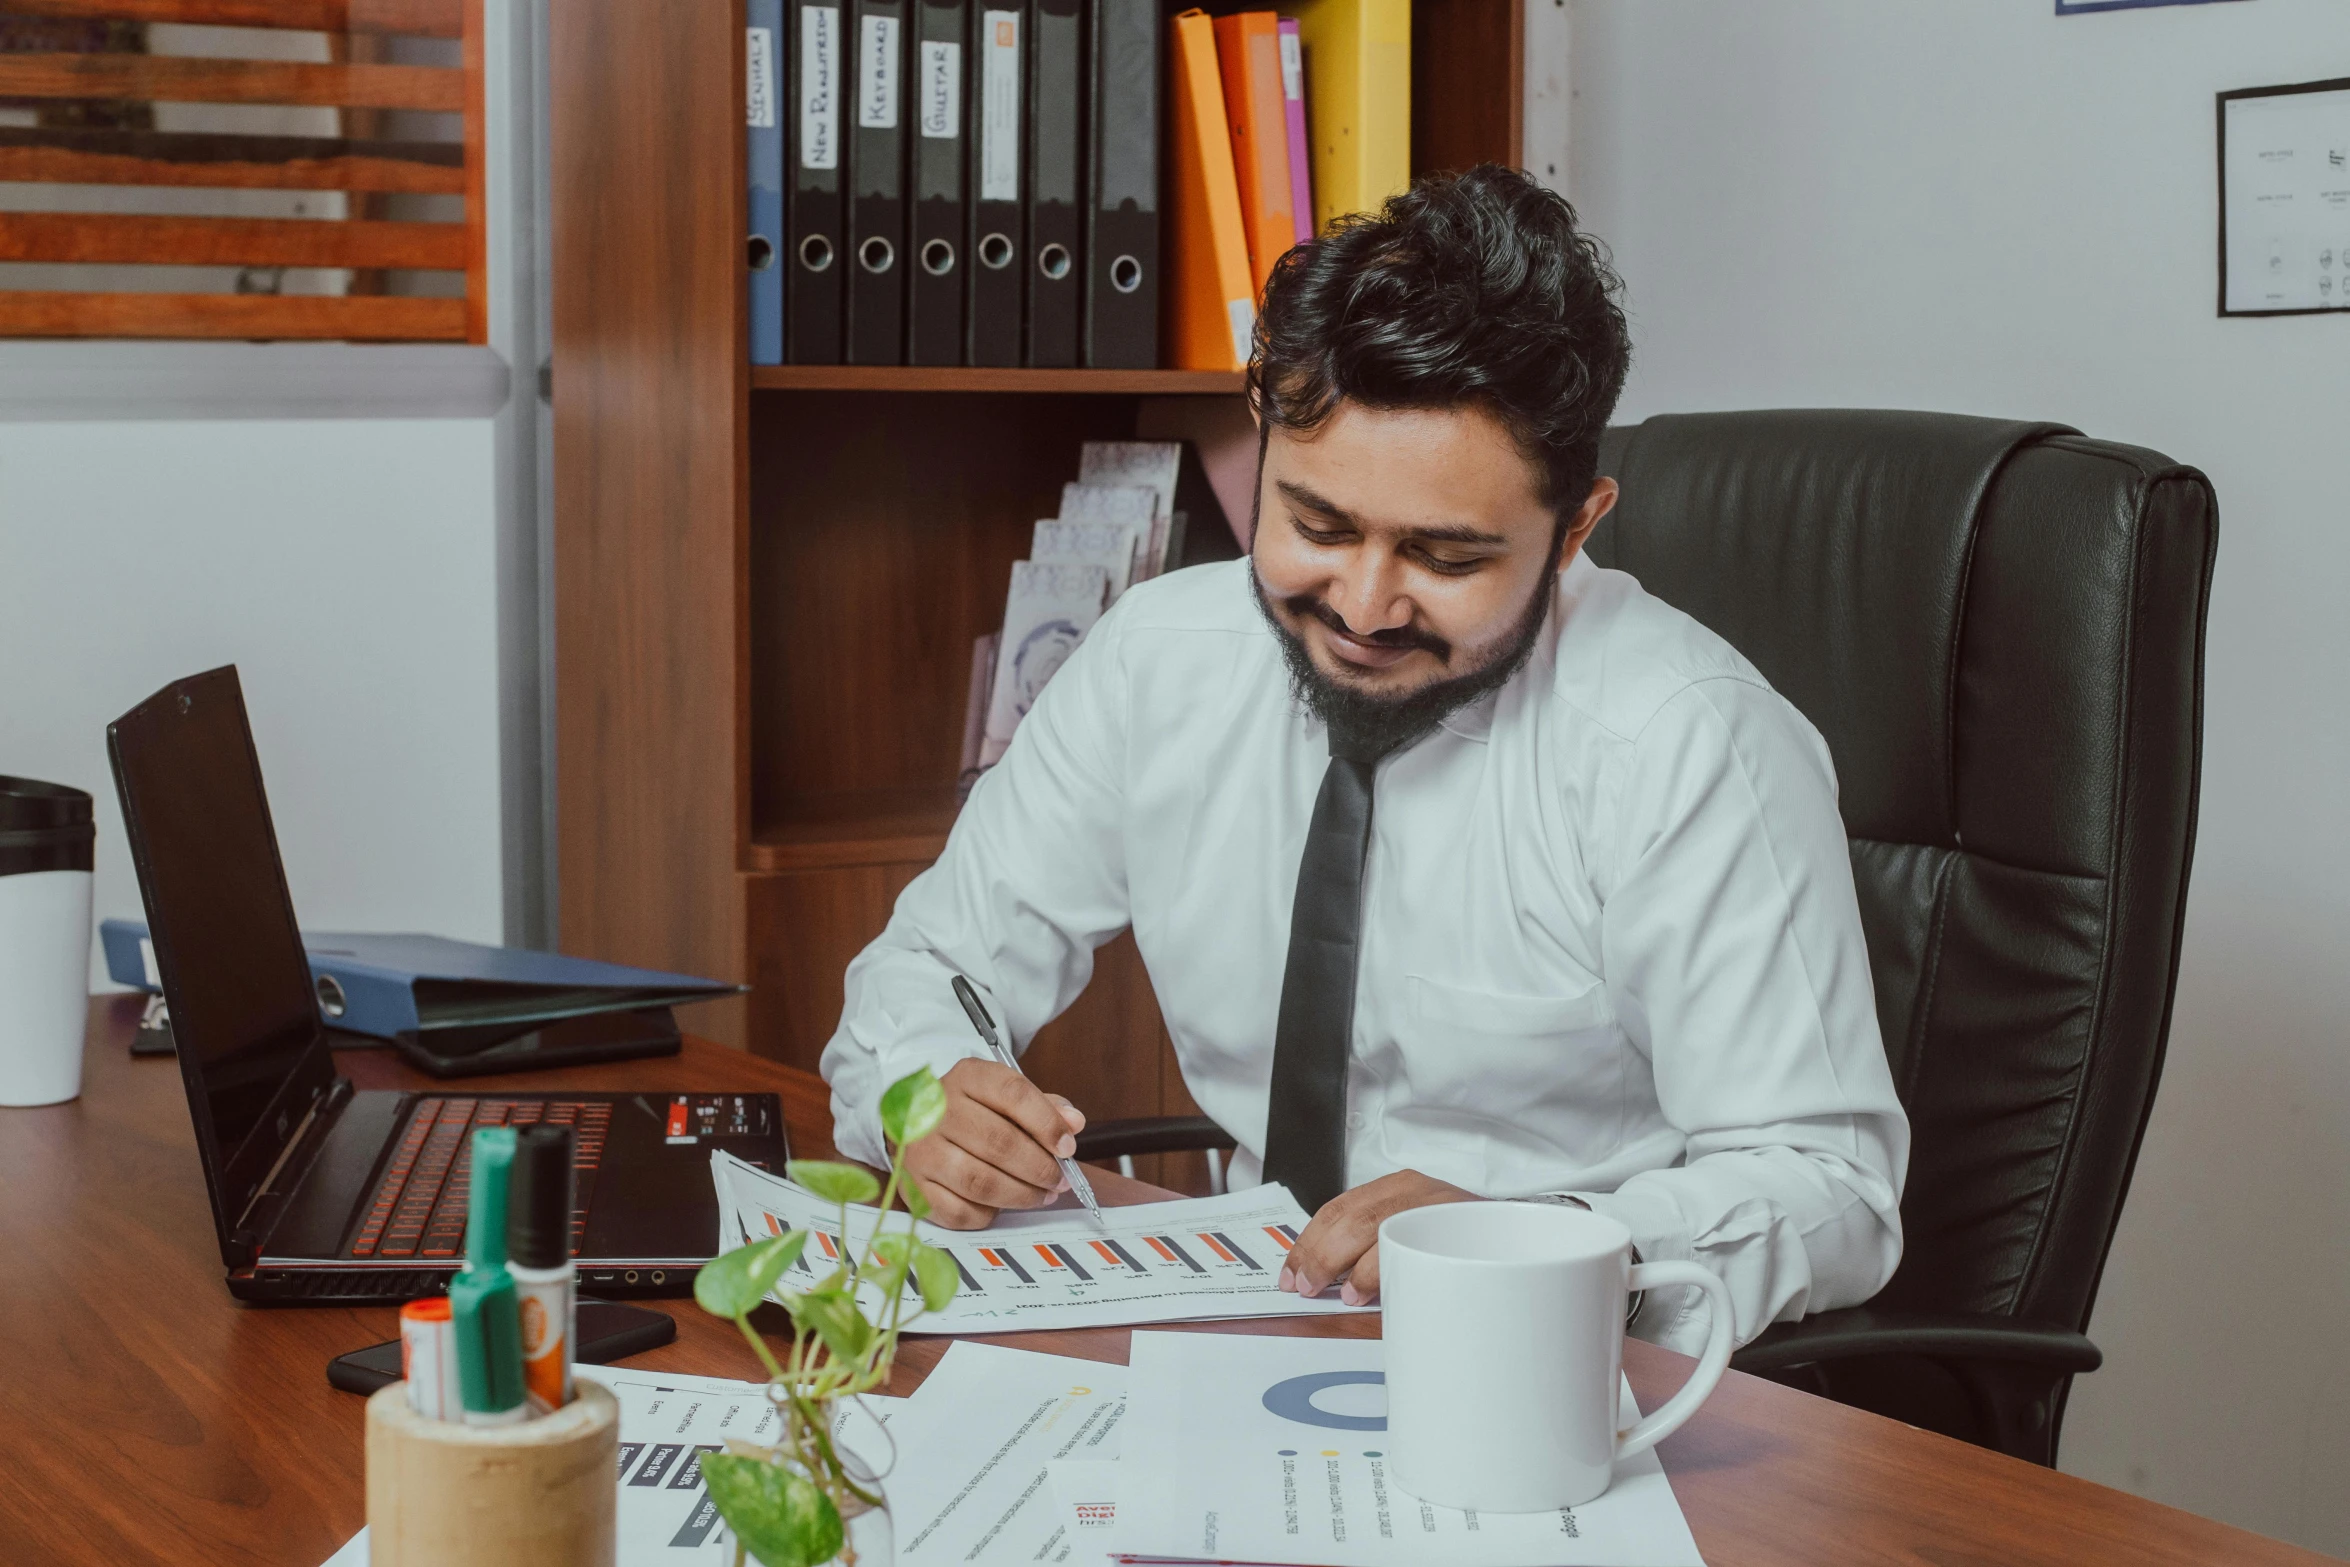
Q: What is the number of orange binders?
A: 2